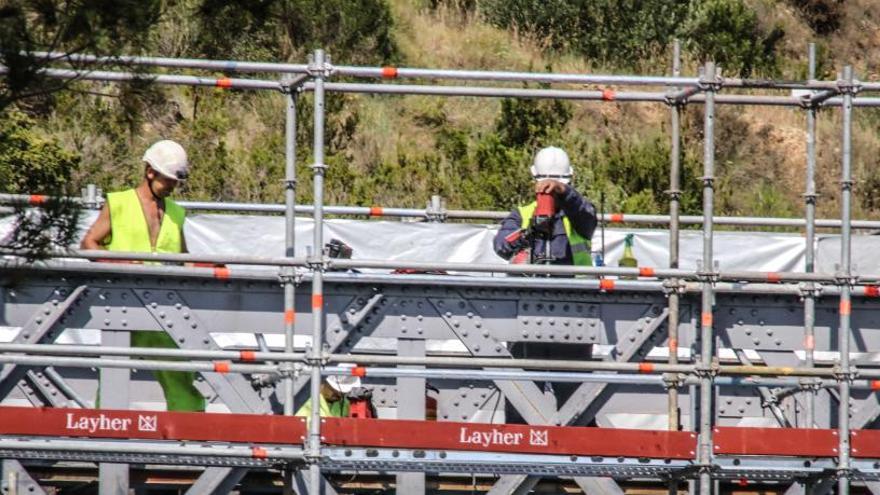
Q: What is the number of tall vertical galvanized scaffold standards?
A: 6